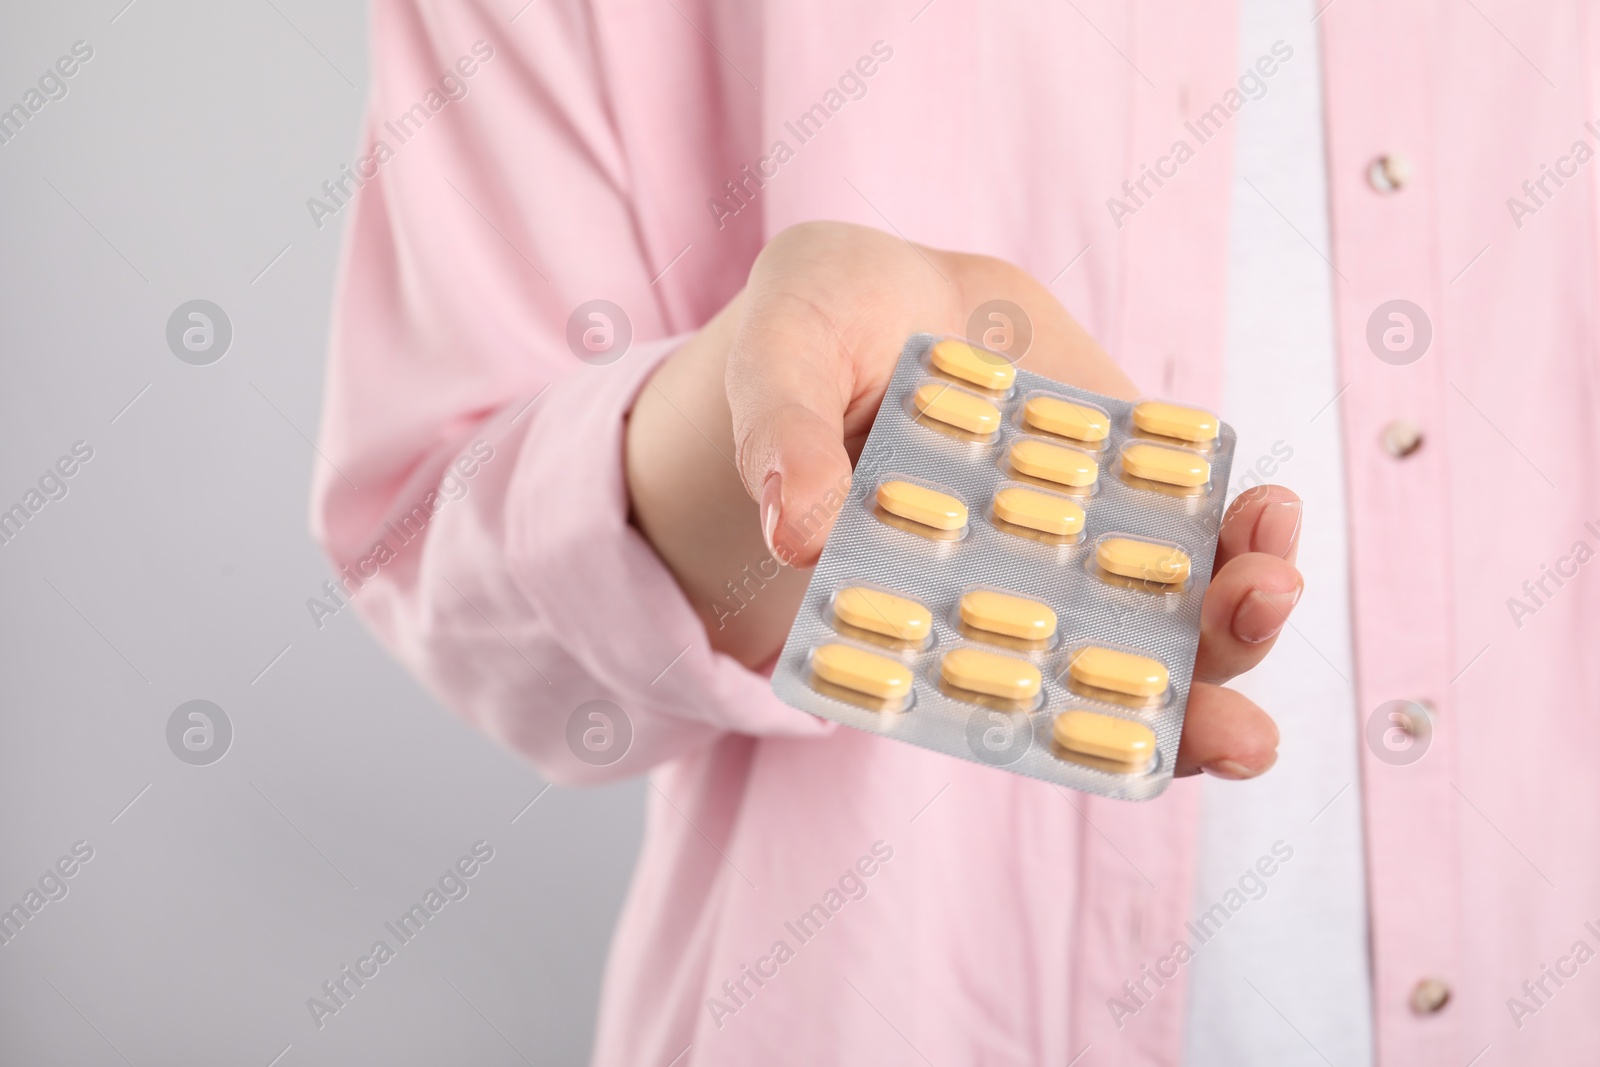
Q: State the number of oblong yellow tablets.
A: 15